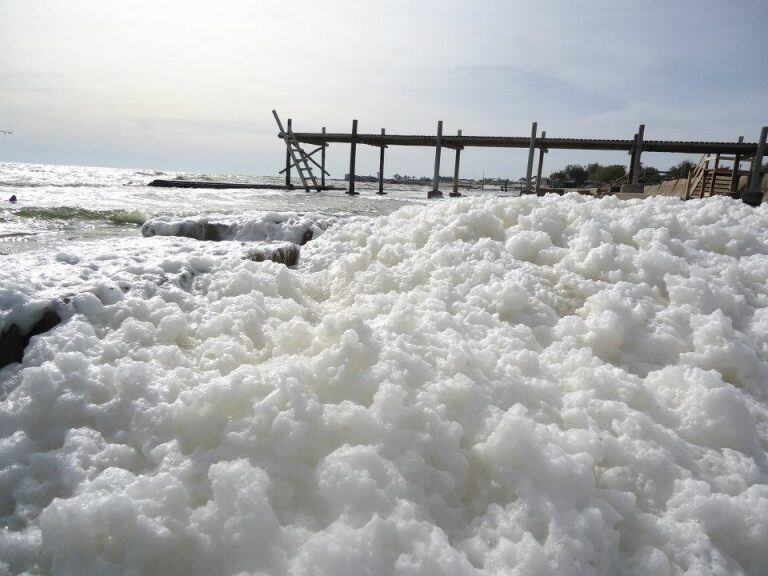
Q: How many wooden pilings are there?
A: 12